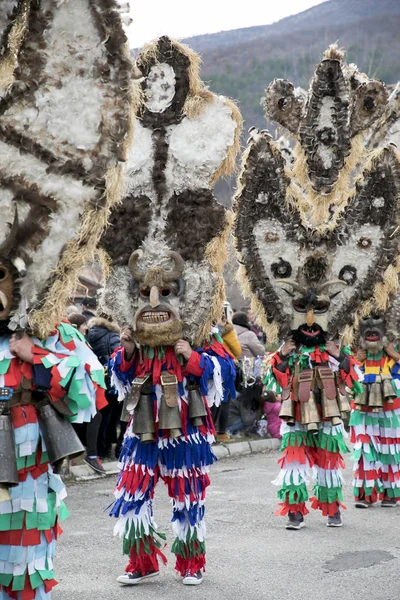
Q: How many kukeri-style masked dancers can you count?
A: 4